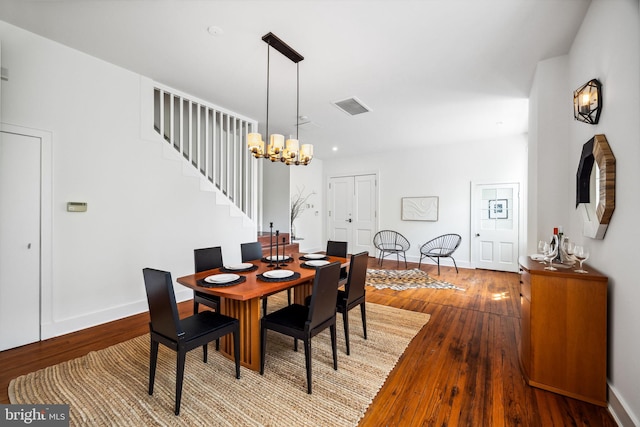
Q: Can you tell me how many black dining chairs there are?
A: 6